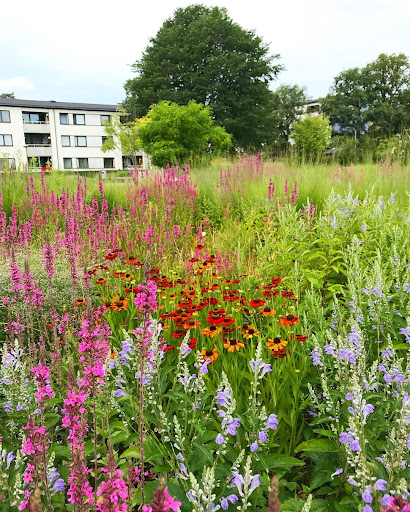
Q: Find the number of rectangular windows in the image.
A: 12